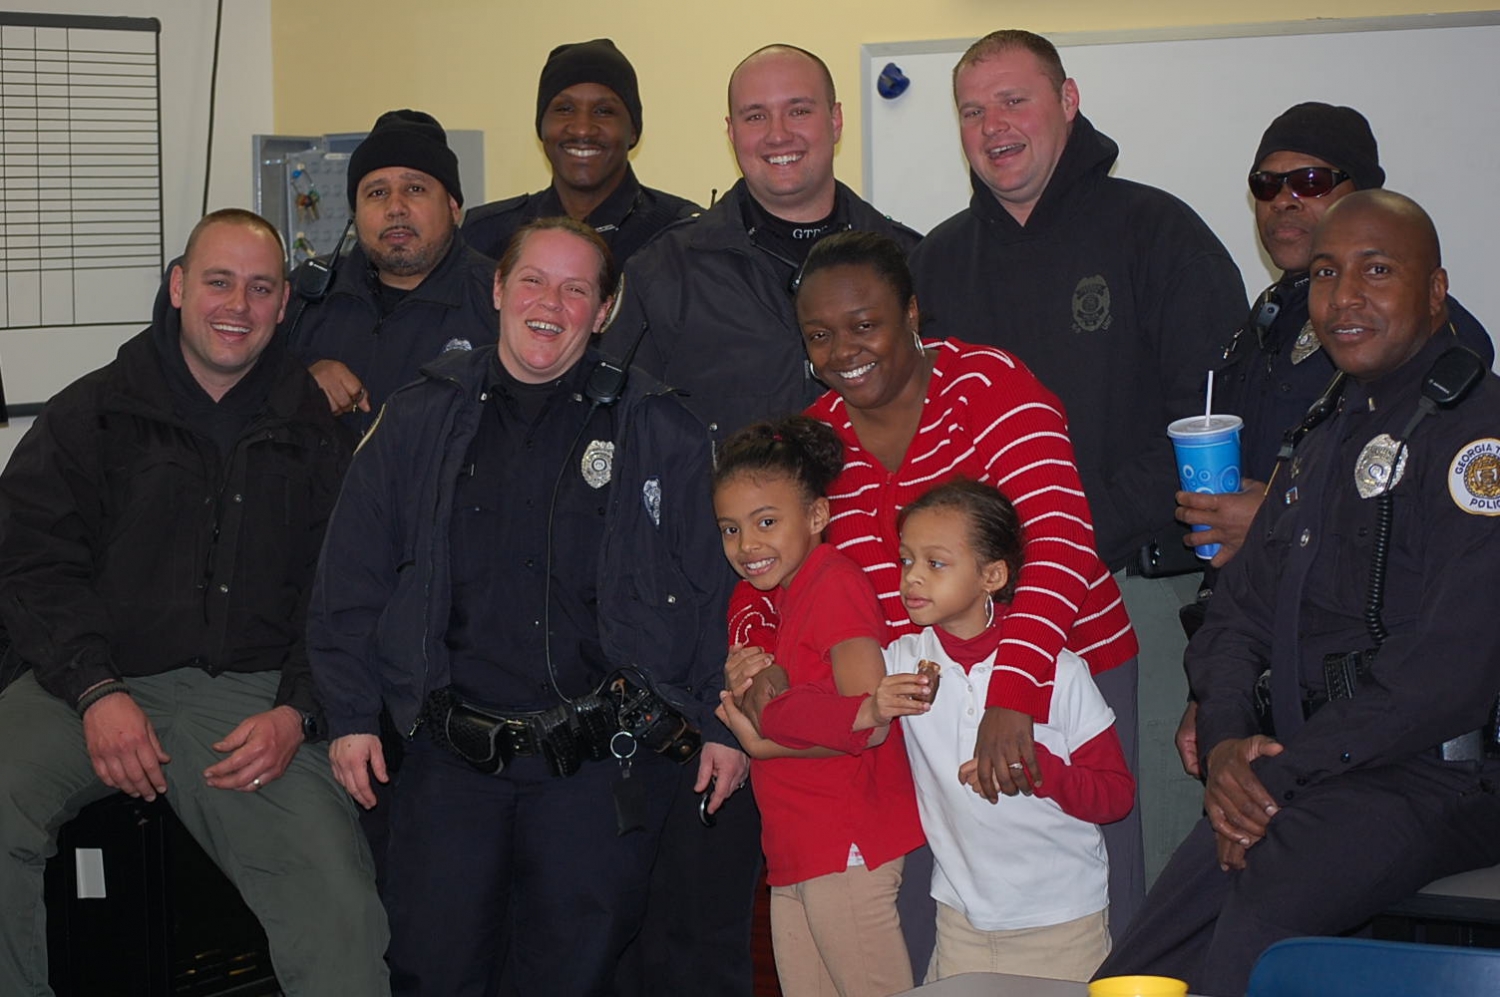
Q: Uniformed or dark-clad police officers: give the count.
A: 8